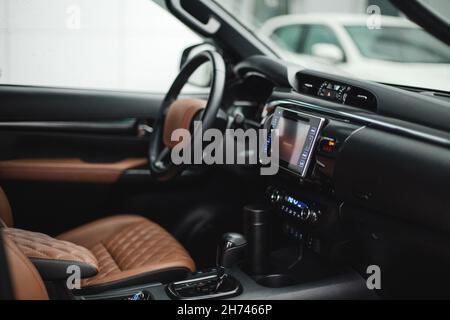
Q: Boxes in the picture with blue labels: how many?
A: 0